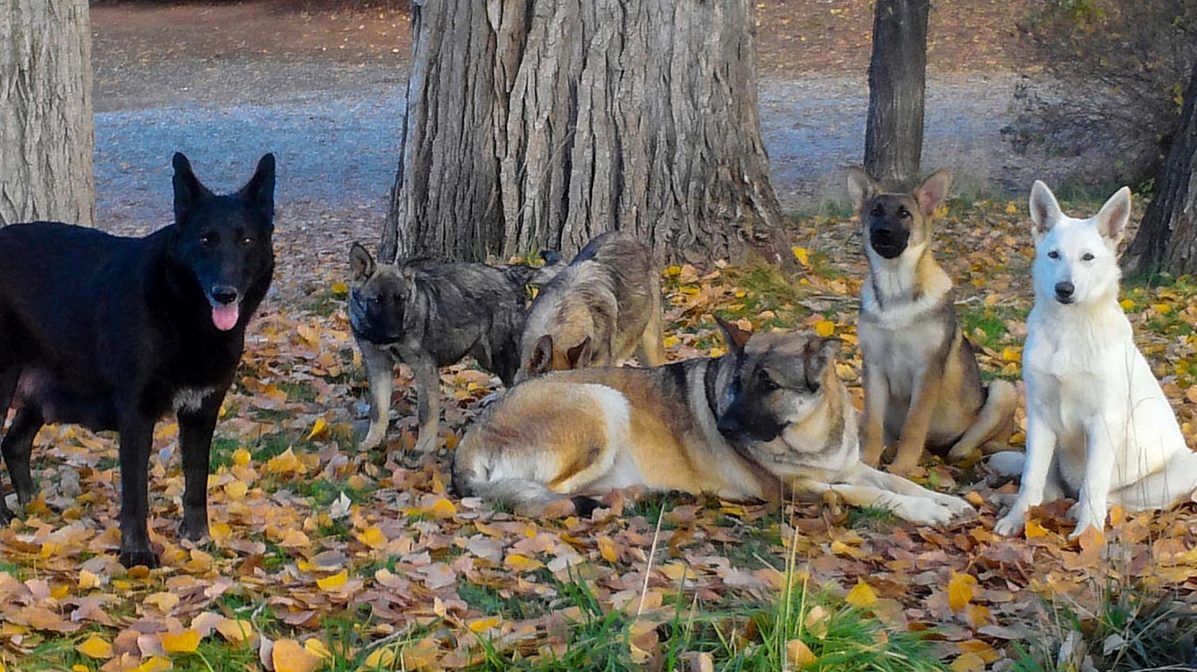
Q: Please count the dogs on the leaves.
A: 6